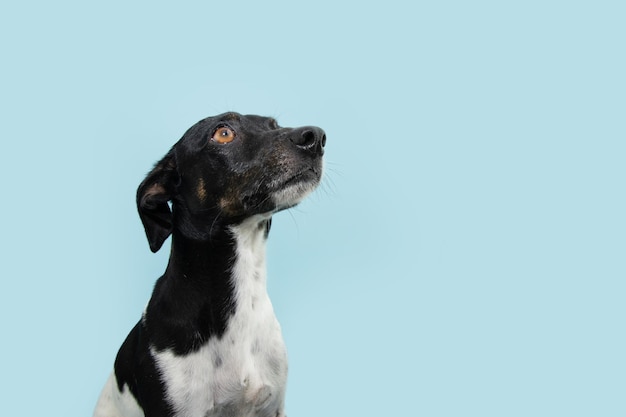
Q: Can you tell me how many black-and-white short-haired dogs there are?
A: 1